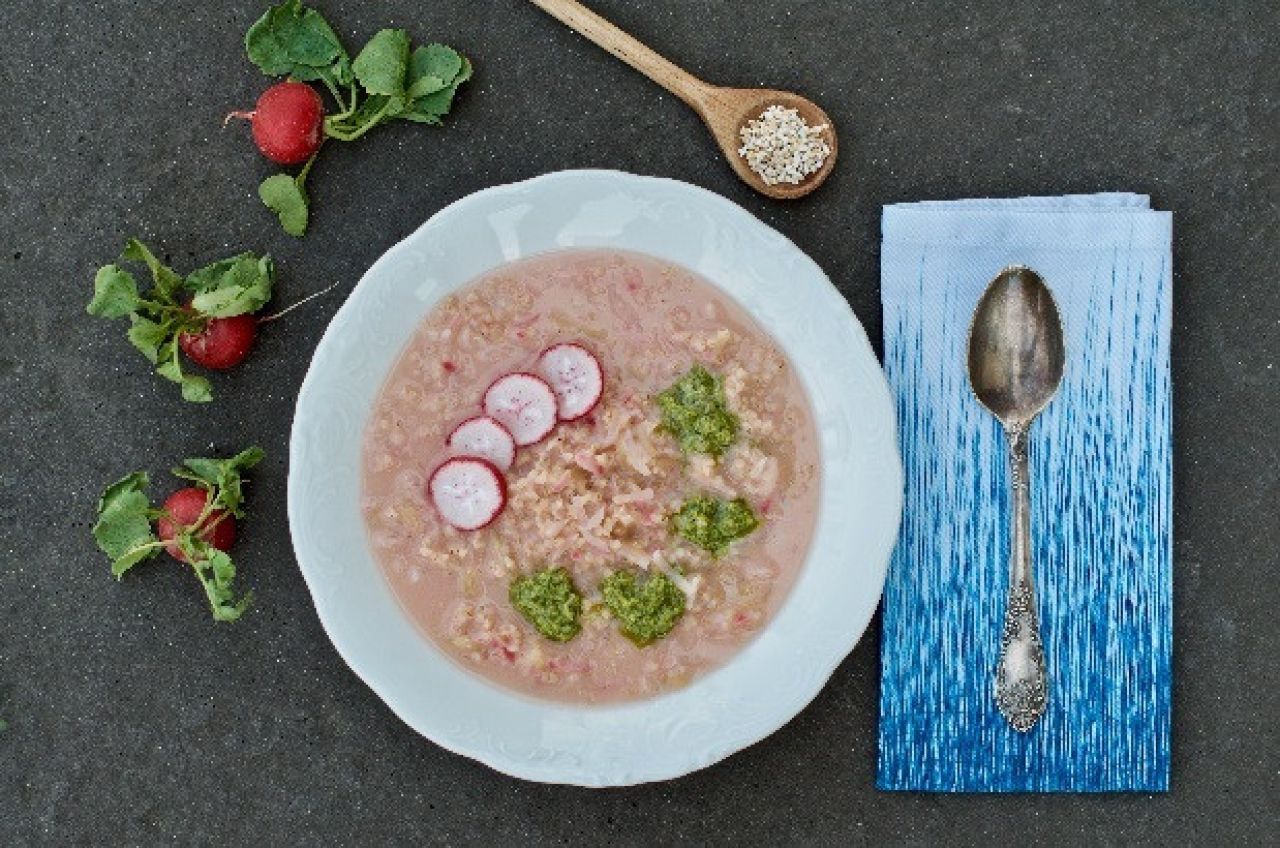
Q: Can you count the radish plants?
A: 3